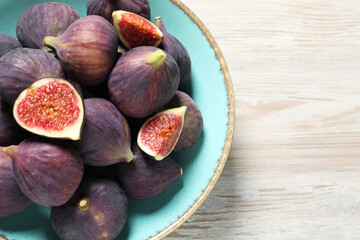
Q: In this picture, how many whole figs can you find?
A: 14